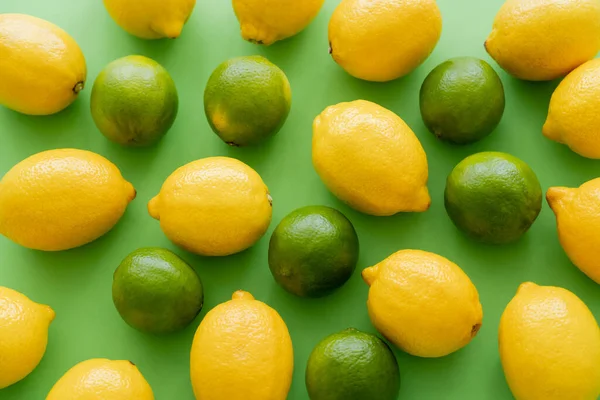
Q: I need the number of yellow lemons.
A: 15